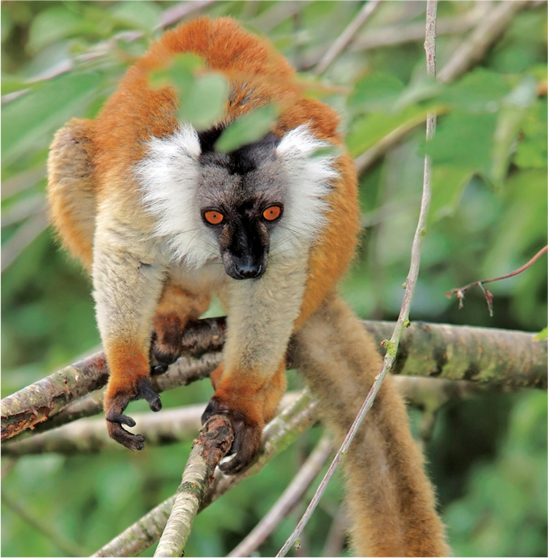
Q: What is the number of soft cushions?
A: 0